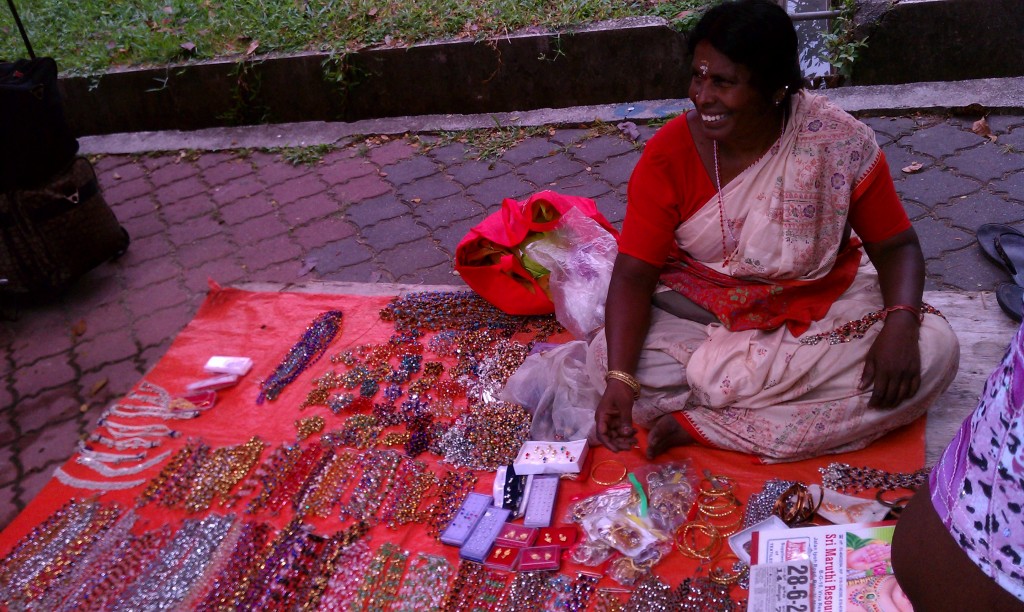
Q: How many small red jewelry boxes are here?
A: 4